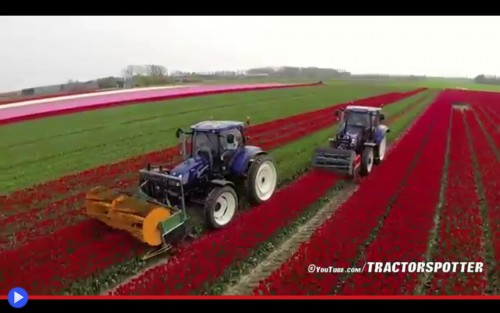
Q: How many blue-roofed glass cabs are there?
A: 2